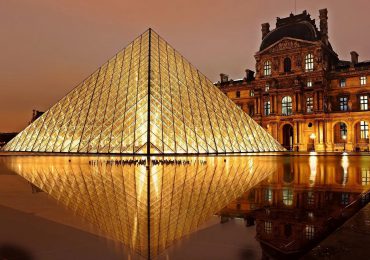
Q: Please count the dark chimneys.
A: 5